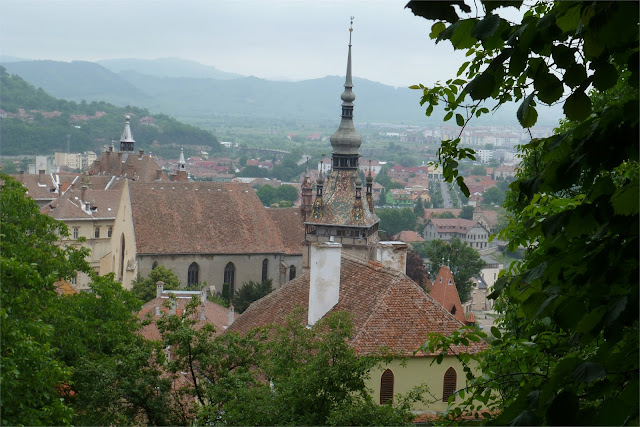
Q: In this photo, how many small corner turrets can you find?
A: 4